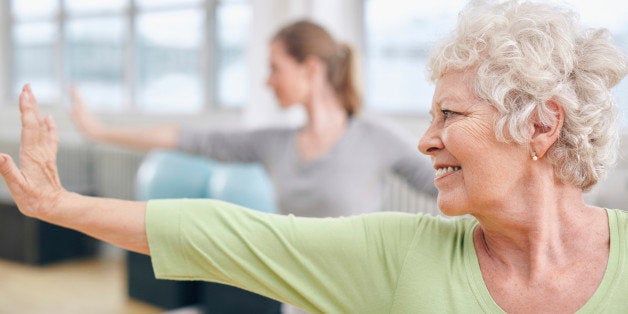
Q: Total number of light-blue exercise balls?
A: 2